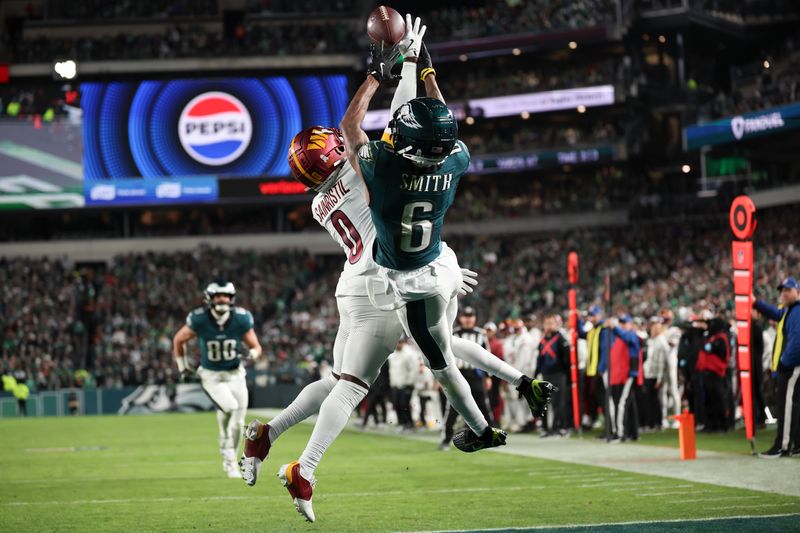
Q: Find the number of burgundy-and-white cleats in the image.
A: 2